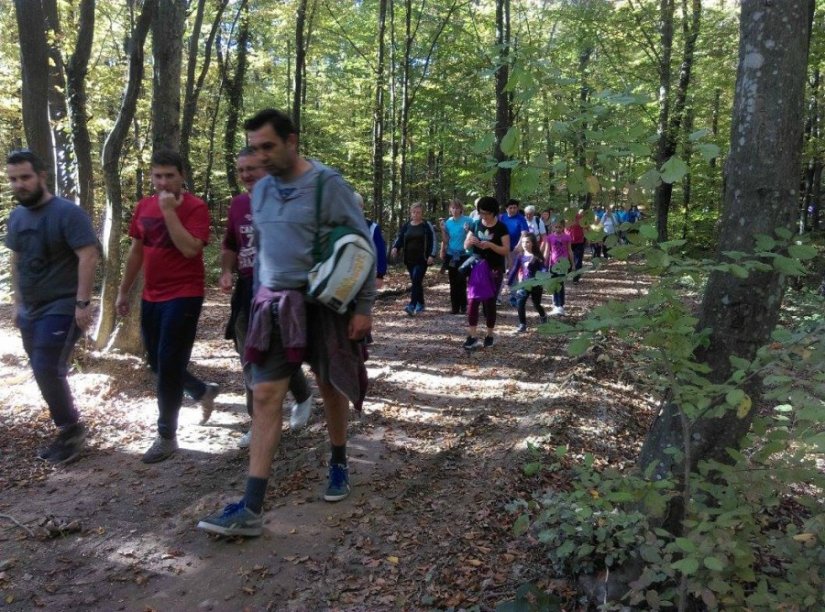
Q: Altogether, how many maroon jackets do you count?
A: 1